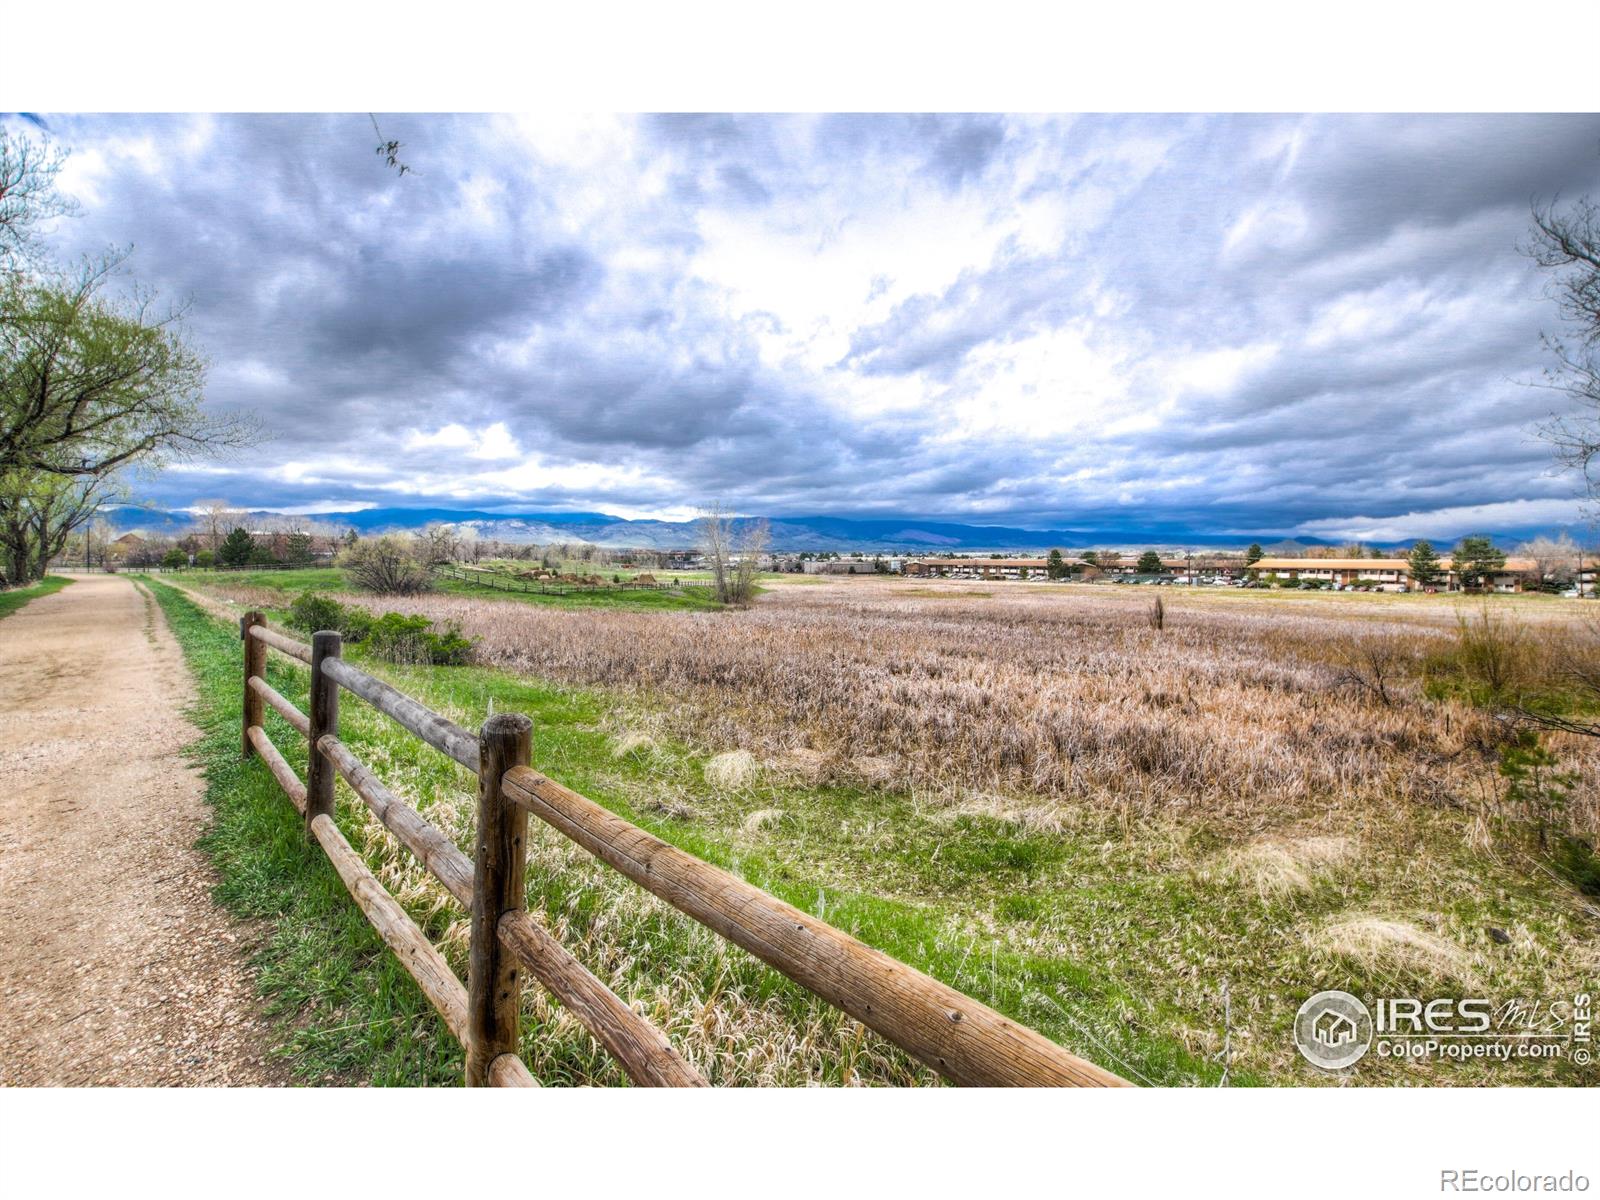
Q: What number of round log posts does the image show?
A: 3